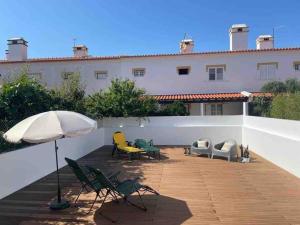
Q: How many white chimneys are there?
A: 5